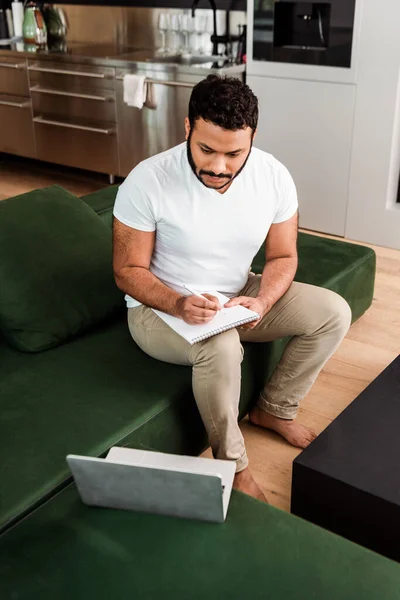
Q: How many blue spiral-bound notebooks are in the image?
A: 0